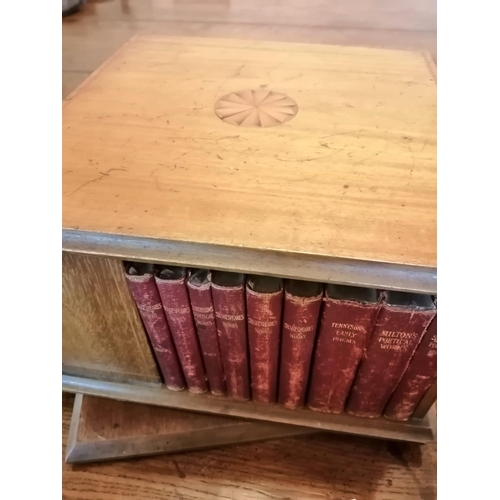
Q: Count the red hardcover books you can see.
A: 9